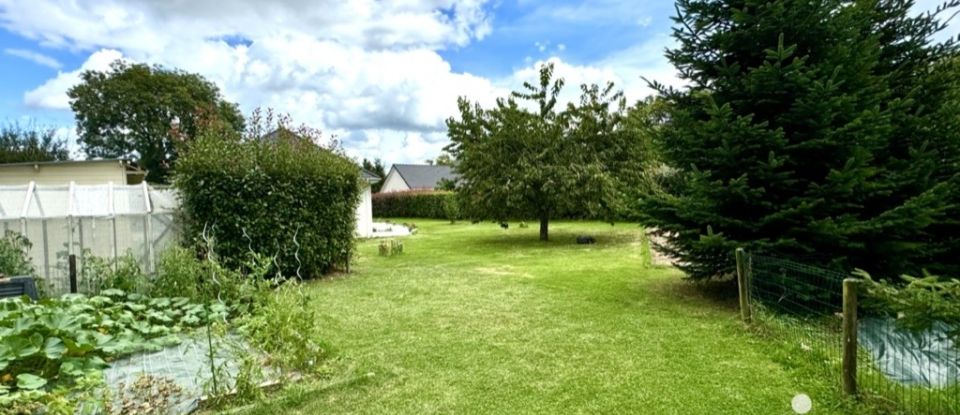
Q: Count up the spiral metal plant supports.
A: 5